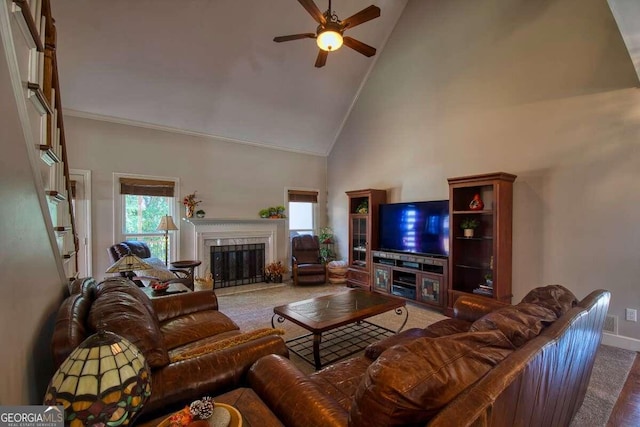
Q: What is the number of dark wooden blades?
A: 5